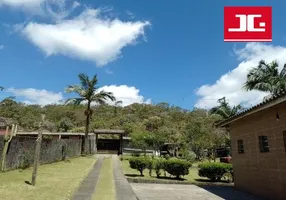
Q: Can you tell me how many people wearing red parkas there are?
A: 0